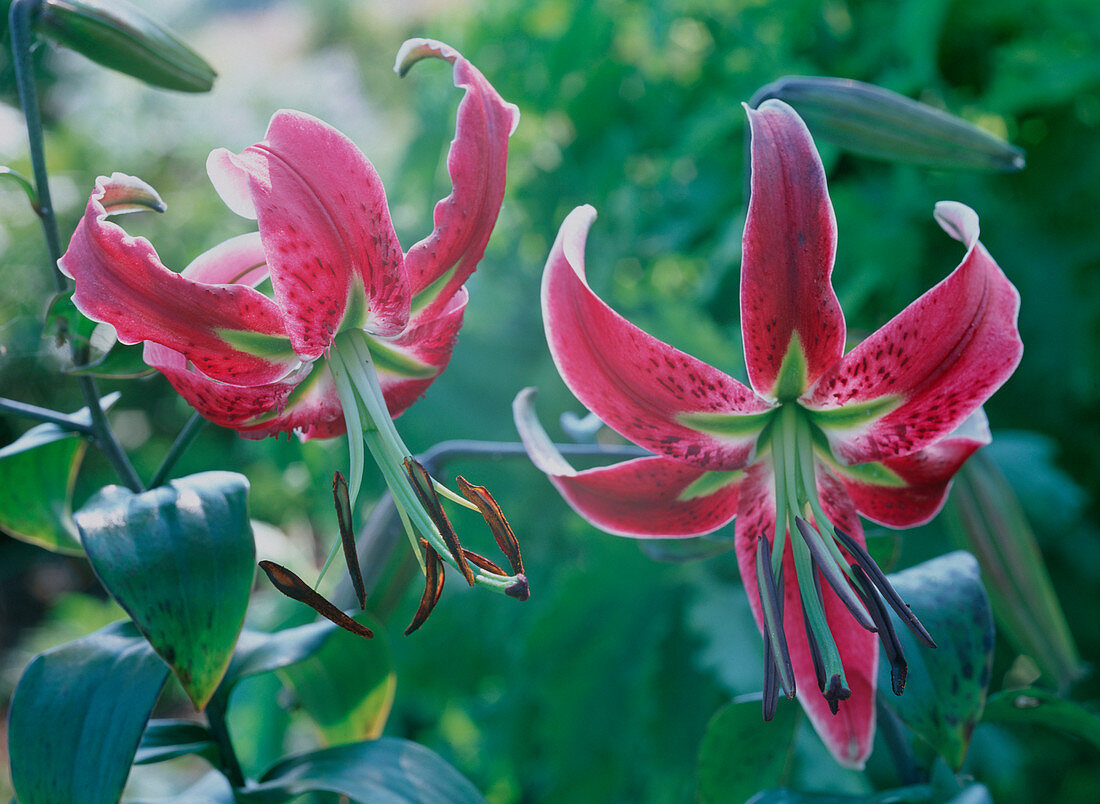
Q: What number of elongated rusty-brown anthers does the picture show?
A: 6